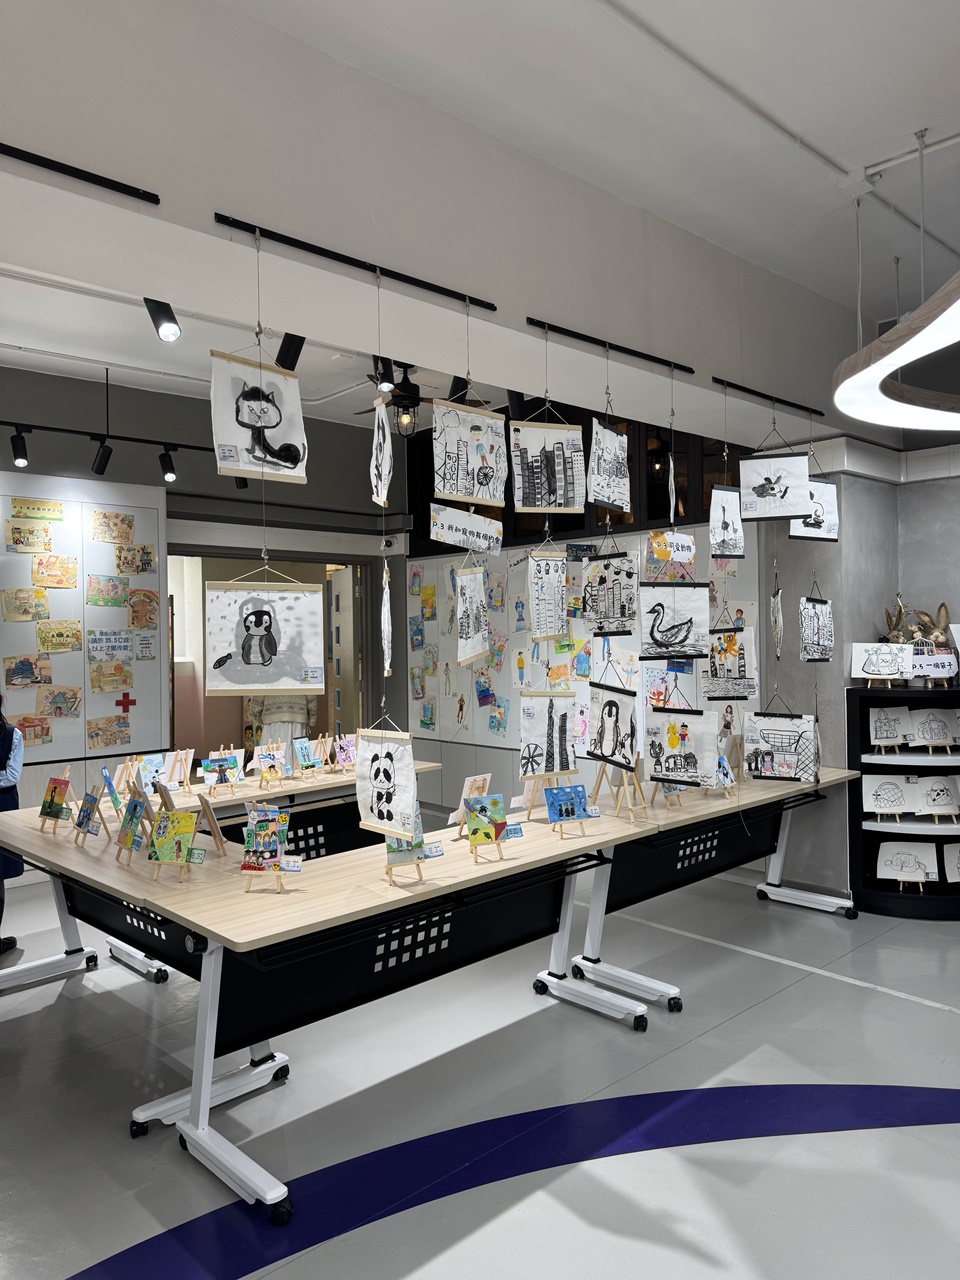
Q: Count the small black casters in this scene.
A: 13